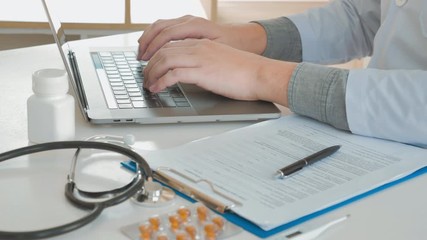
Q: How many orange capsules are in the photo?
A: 10